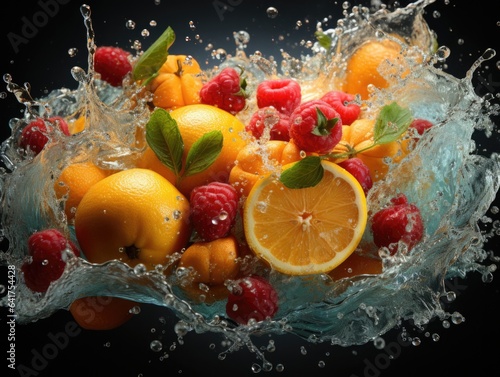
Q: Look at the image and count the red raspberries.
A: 13